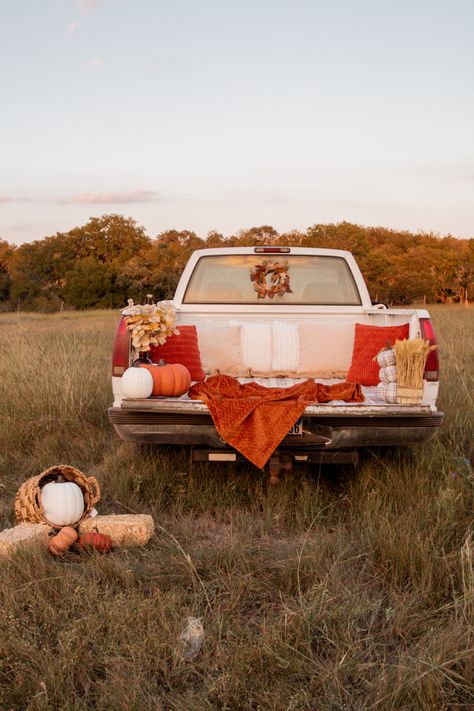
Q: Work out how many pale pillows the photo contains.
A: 4